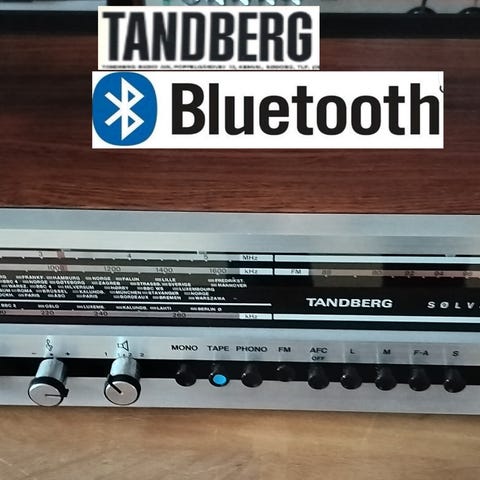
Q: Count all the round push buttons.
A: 9